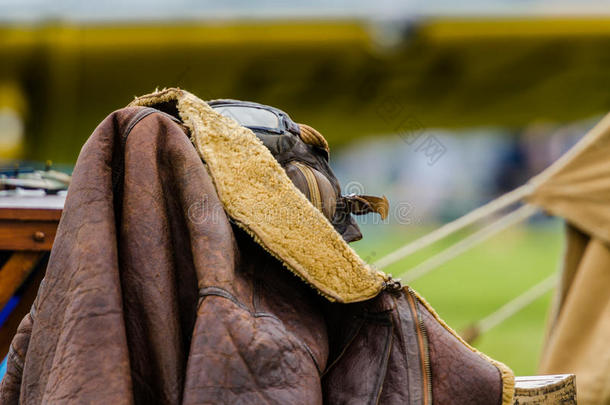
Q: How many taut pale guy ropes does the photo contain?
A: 3